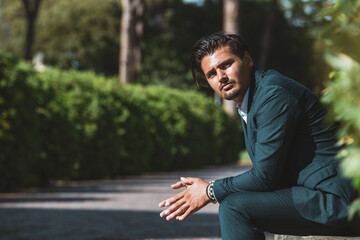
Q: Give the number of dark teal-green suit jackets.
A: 1